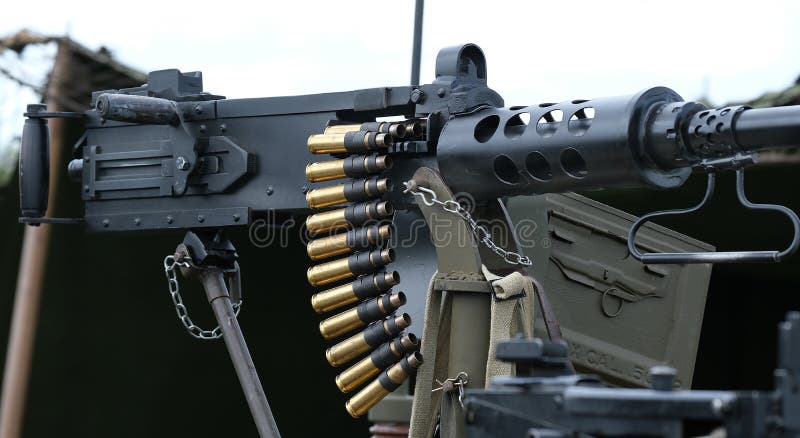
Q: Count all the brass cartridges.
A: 13